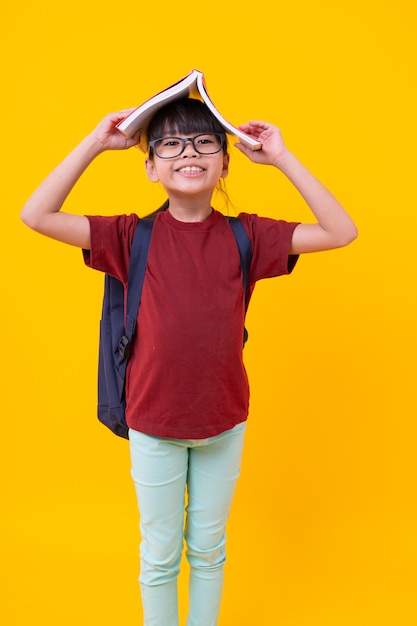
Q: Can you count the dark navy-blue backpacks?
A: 1